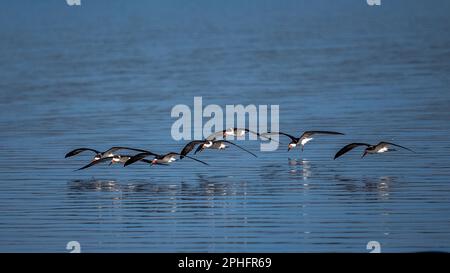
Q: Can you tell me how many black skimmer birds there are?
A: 7